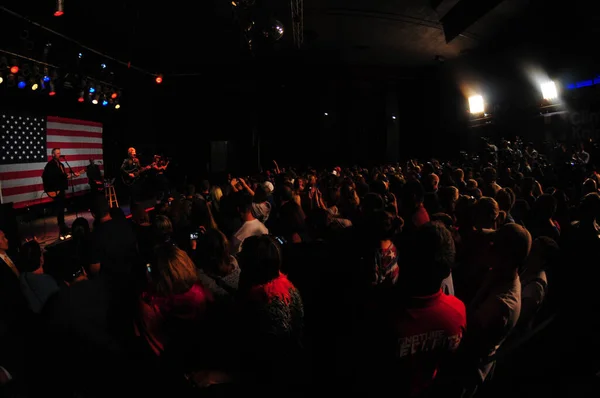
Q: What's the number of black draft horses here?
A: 0